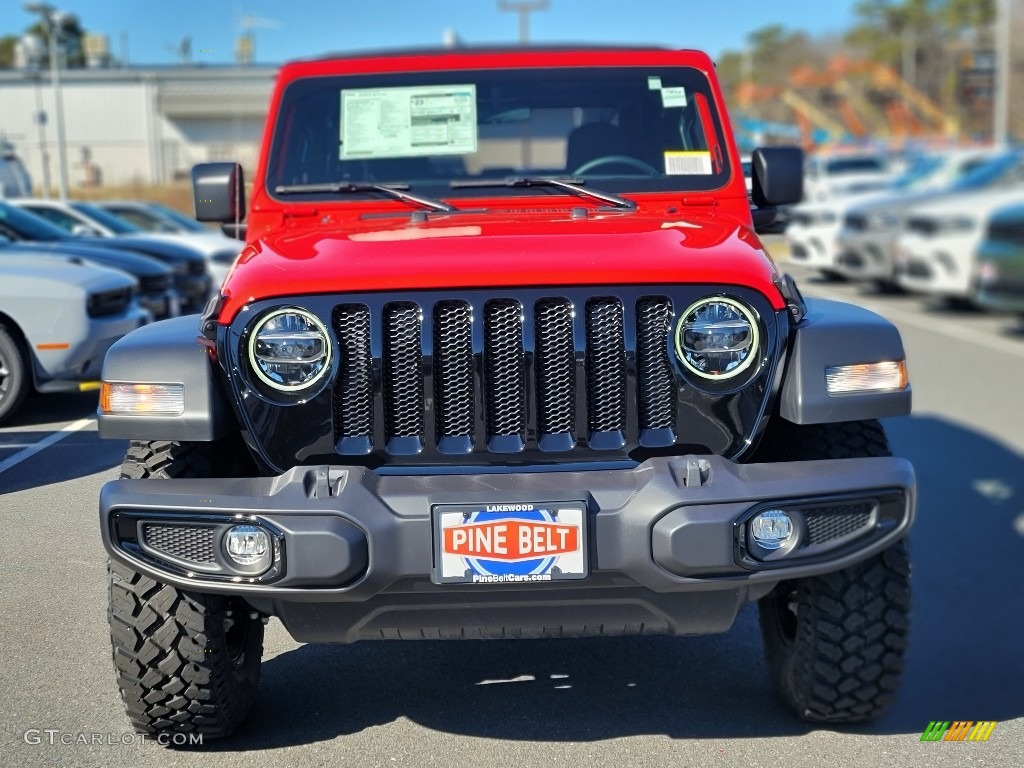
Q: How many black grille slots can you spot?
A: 7